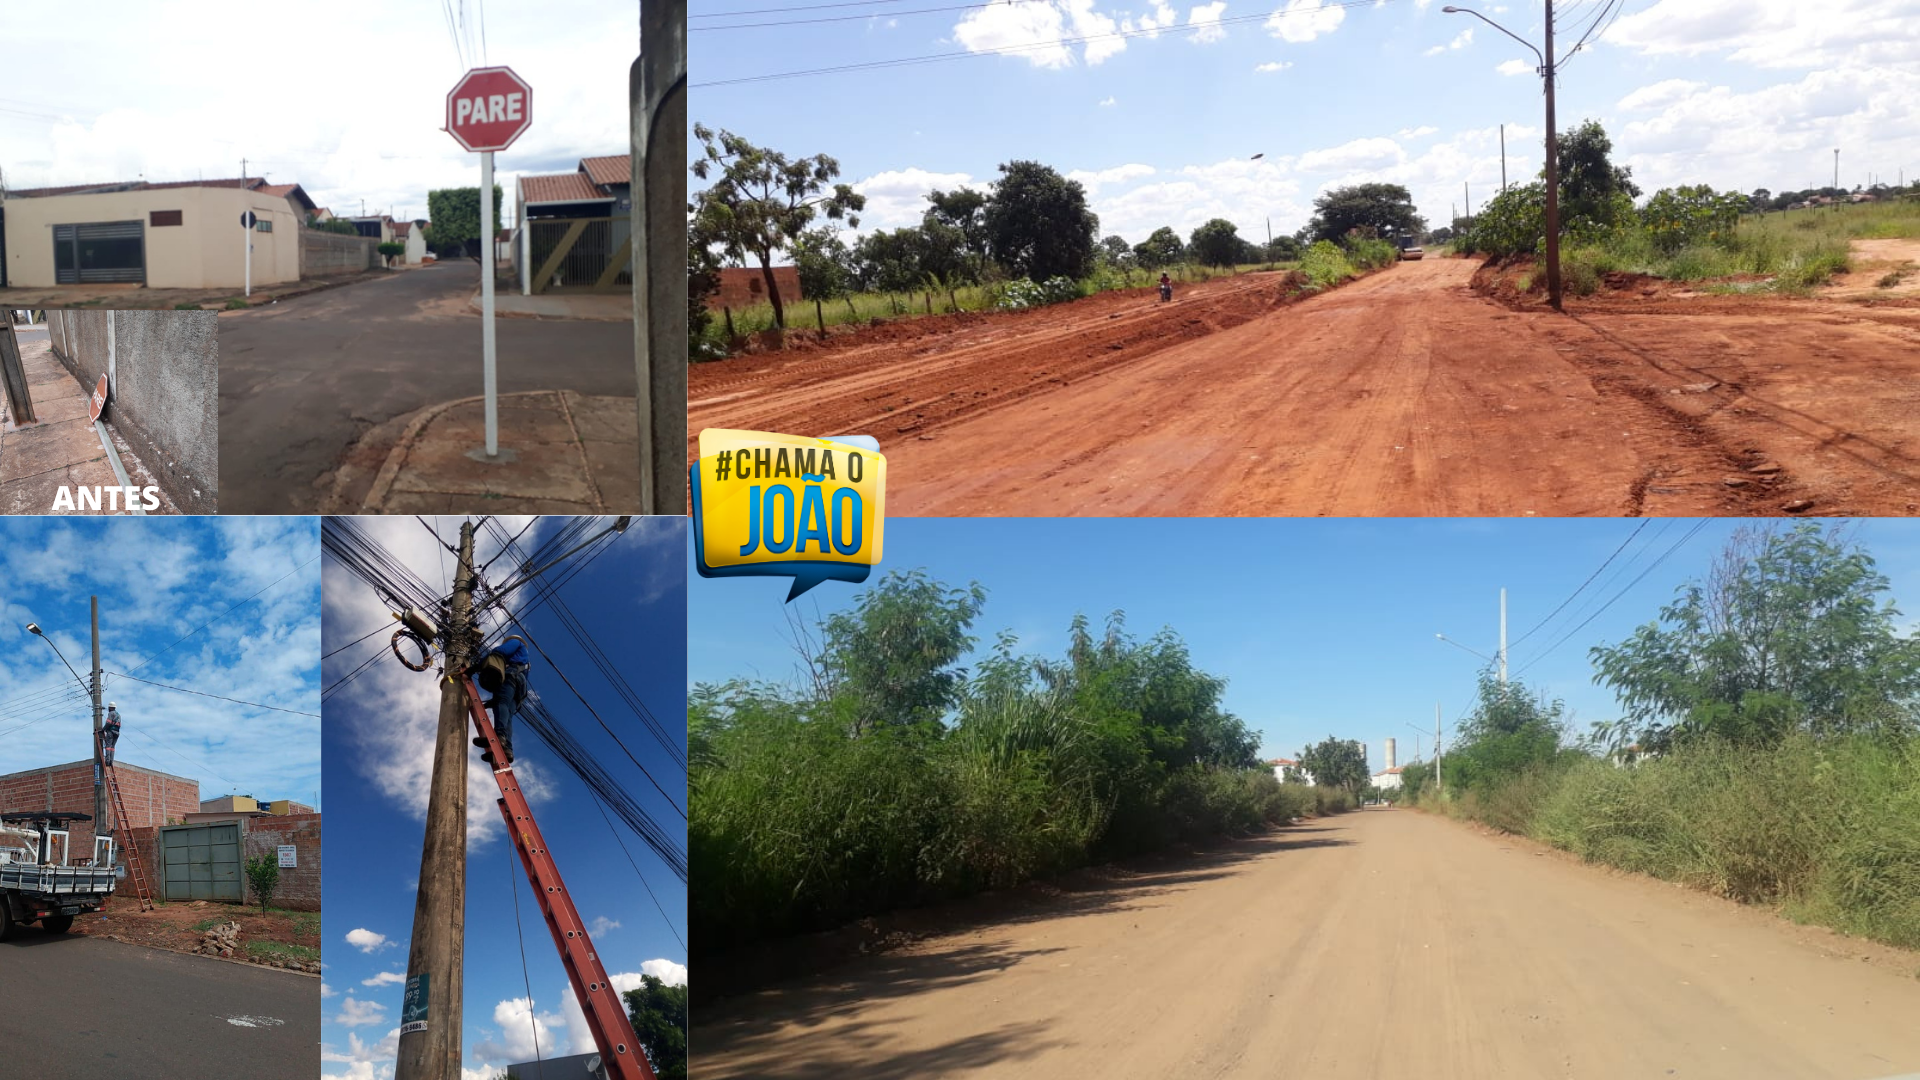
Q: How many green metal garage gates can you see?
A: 1